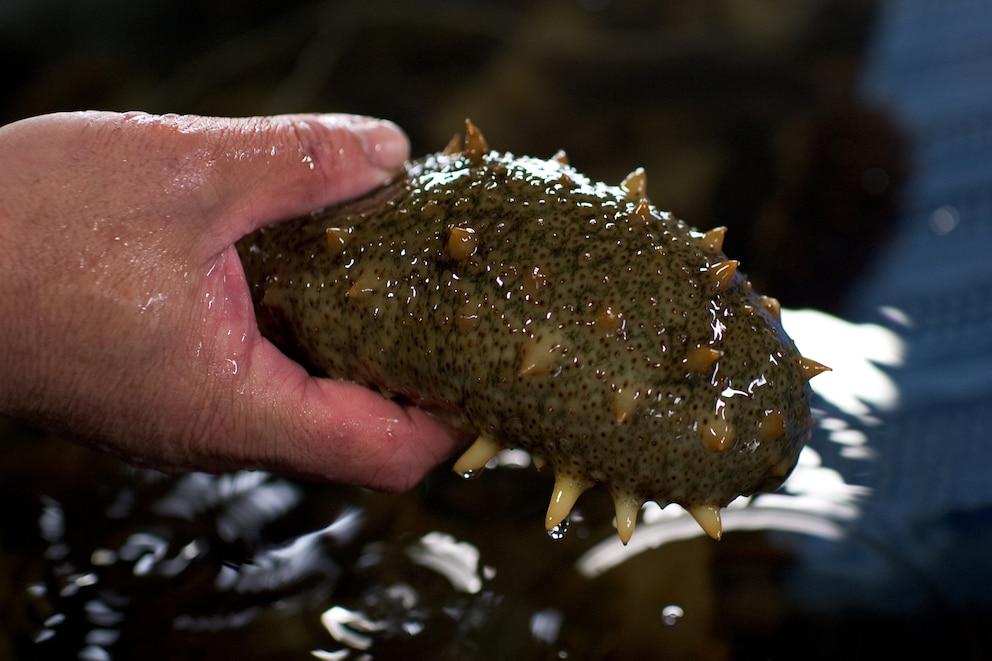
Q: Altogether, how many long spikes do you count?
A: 4